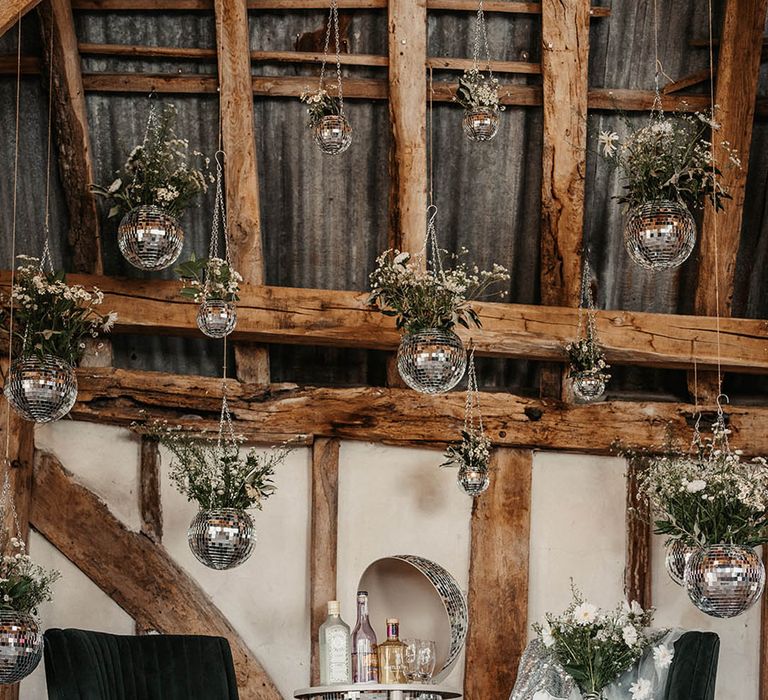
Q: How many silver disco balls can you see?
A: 13